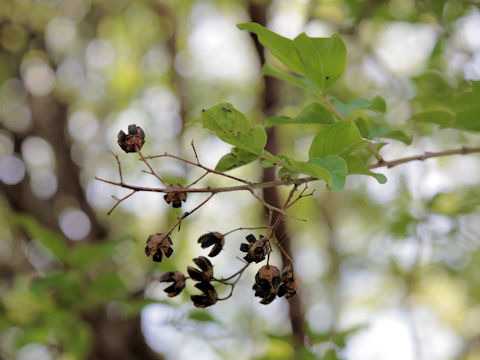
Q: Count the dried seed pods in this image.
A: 10